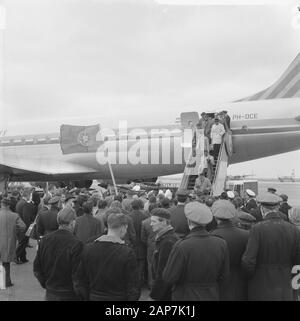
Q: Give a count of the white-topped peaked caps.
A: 2